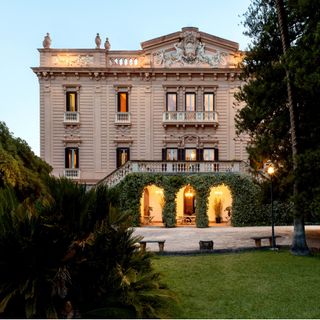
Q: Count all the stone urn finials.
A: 3